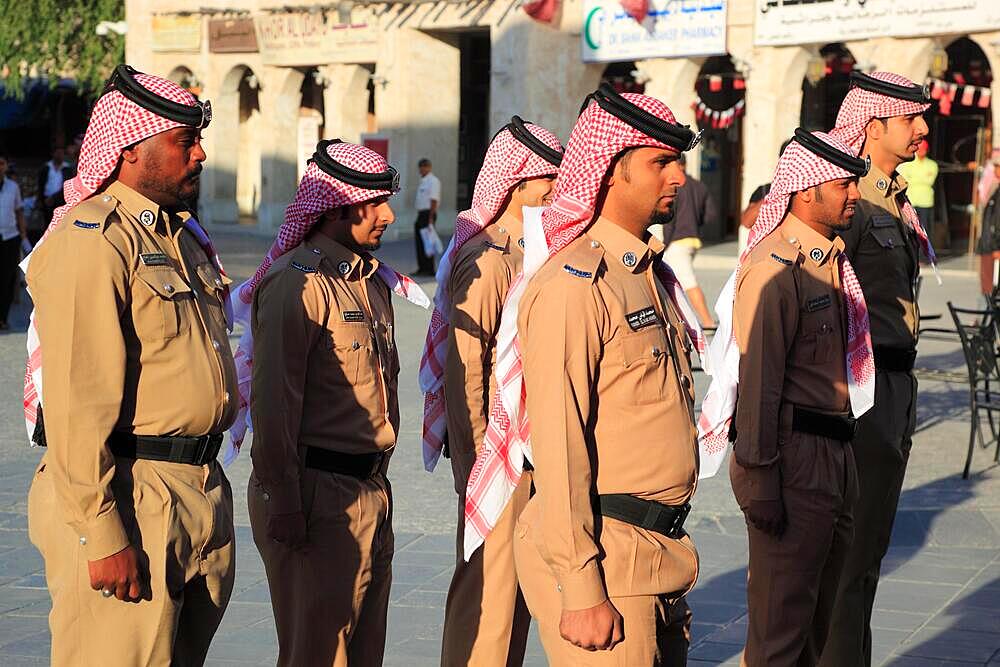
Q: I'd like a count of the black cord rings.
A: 6